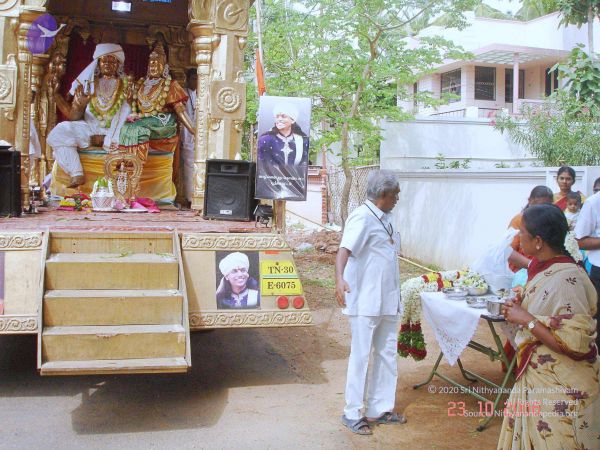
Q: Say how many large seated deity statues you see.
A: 2